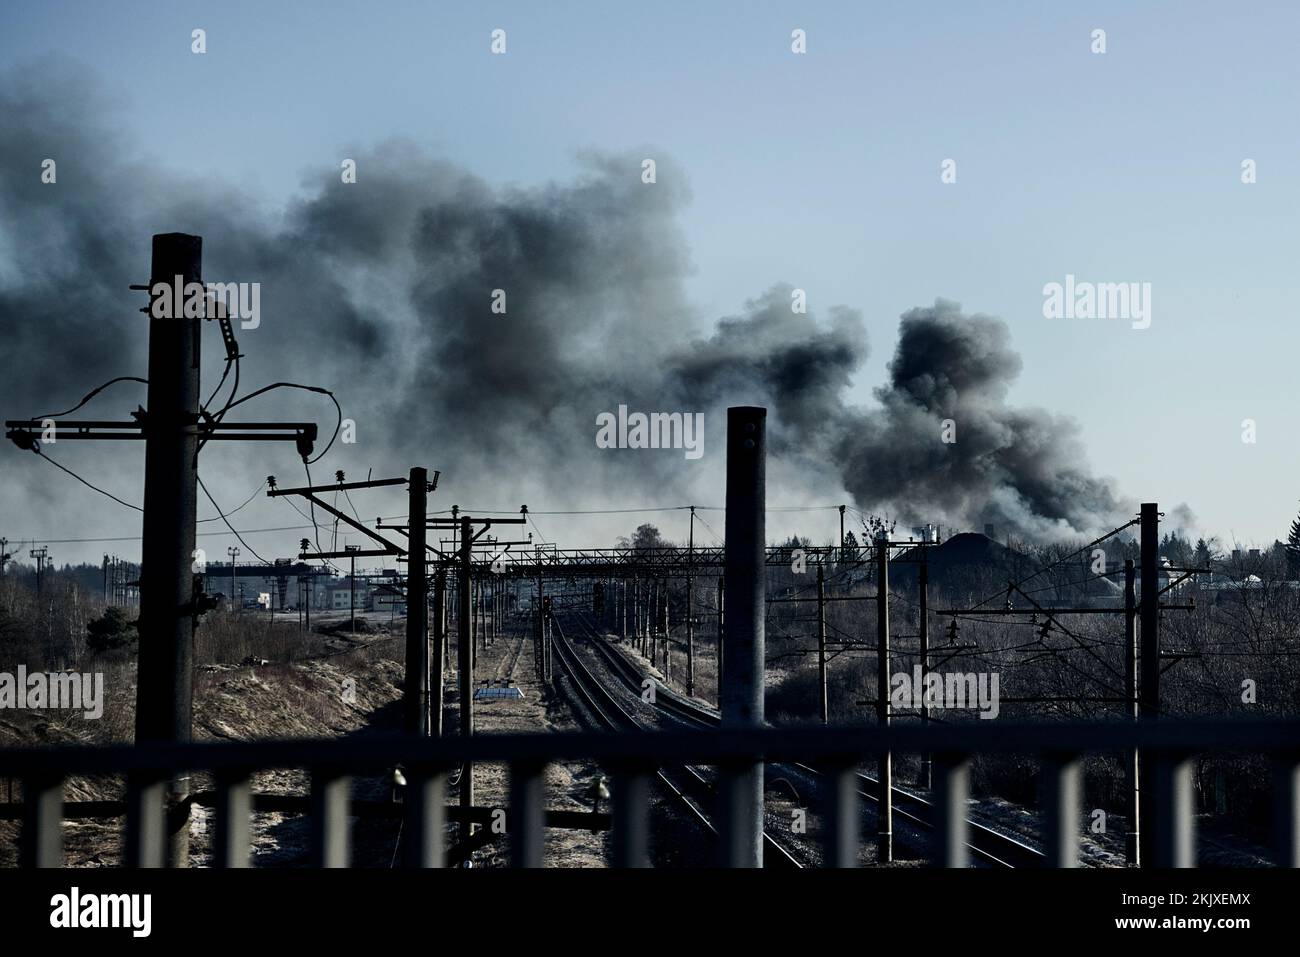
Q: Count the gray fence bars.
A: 13